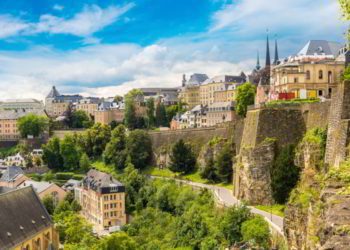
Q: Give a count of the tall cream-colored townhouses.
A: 1